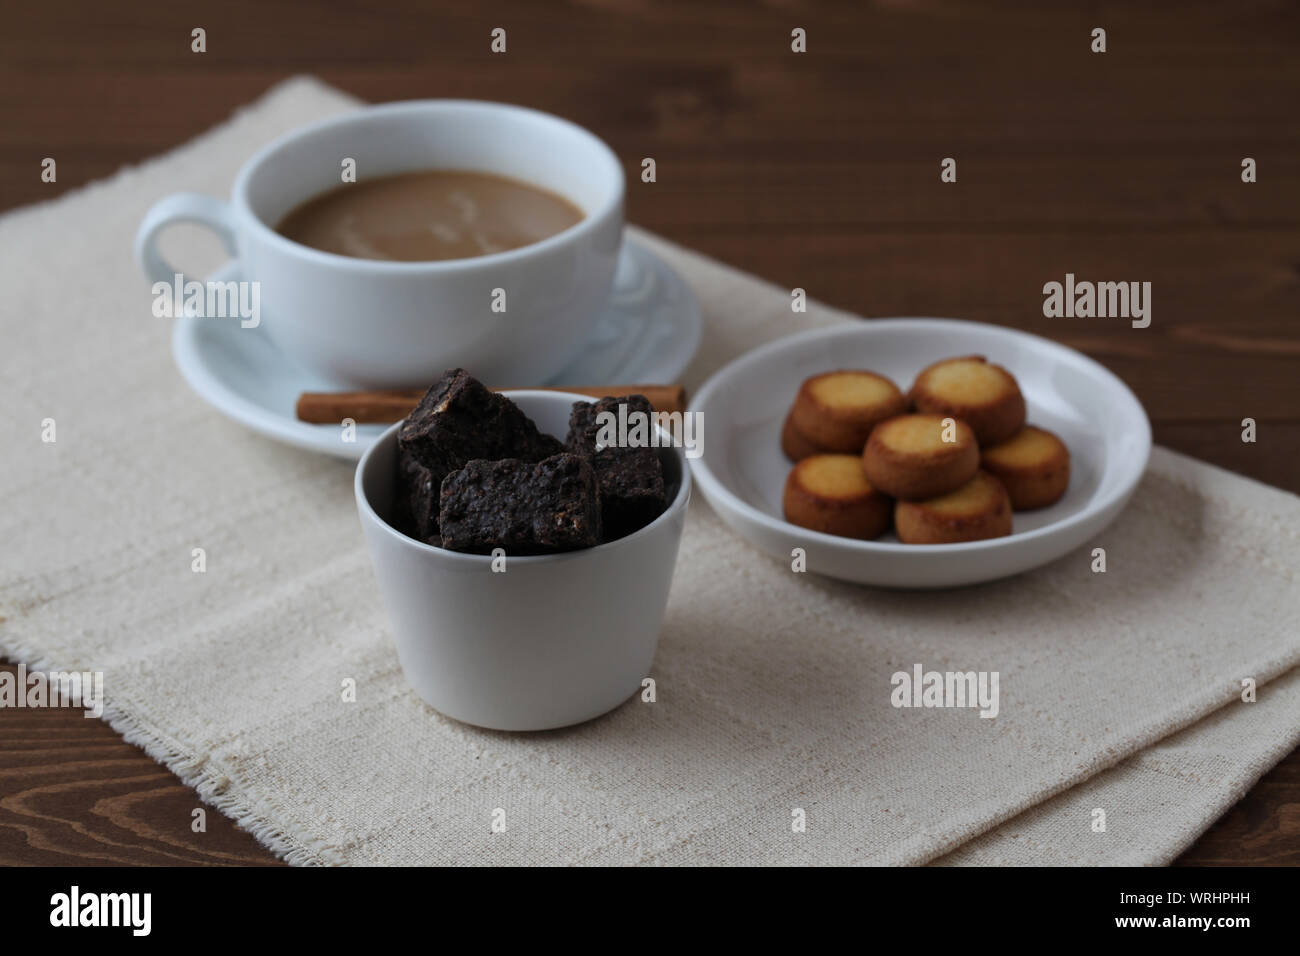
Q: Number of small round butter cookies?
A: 7